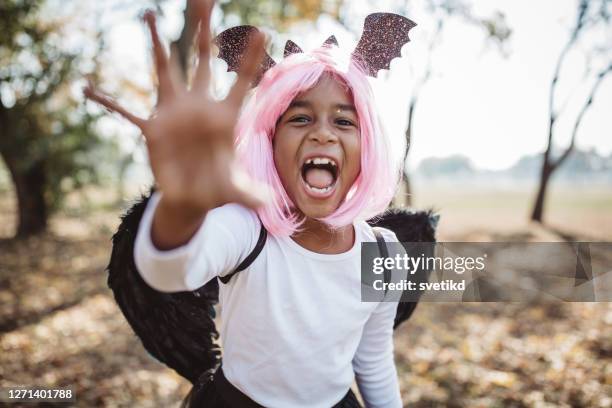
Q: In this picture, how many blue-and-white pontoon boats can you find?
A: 0